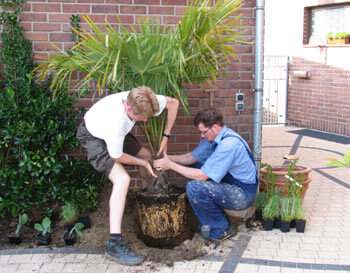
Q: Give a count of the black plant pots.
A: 11